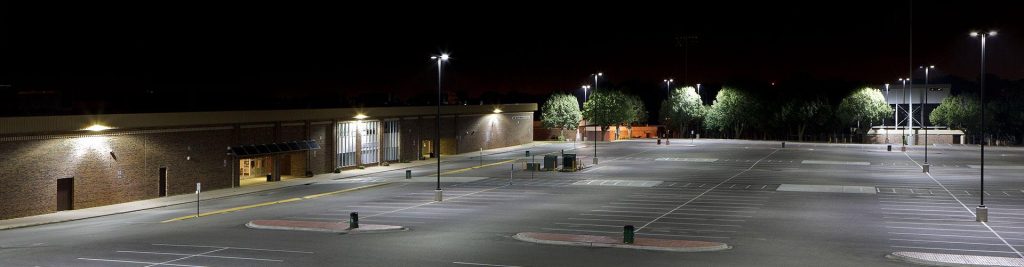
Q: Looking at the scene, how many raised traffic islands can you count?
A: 3